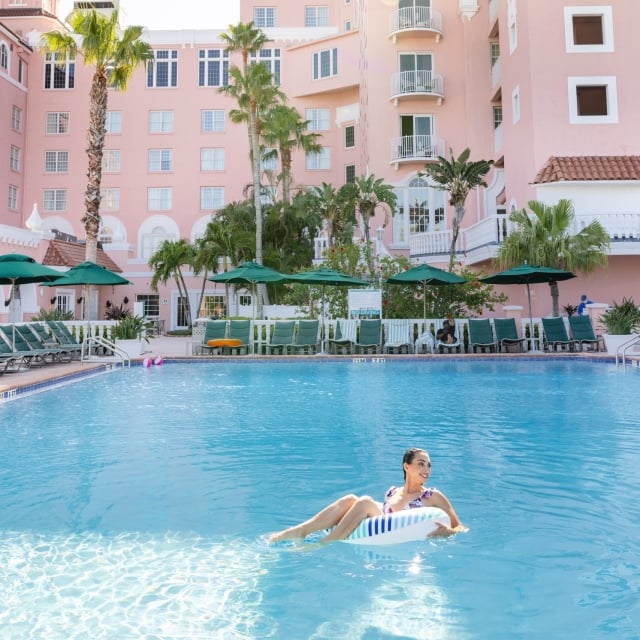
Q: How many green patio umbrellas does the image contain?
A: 6